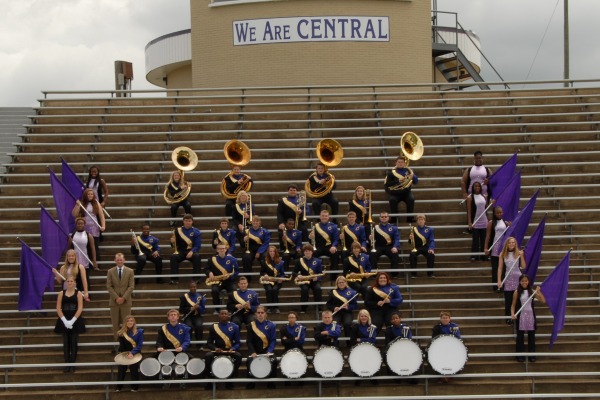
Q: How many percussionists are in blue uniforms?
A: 9